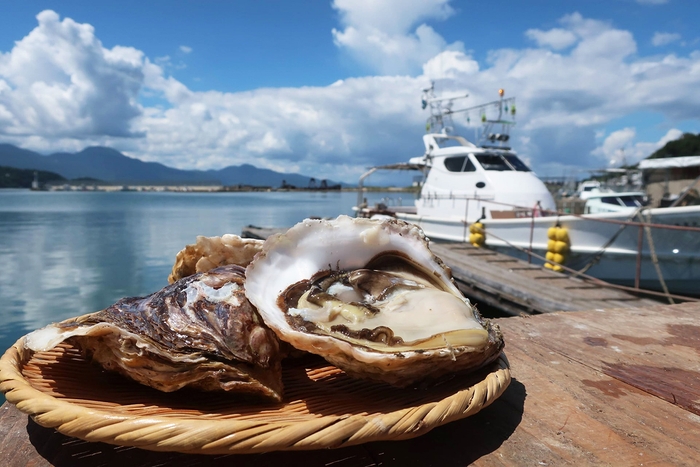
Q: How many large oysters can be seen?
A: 3